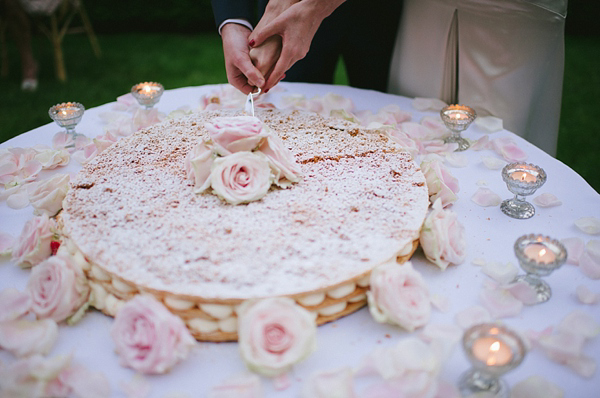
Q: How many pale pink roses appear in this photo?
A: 12